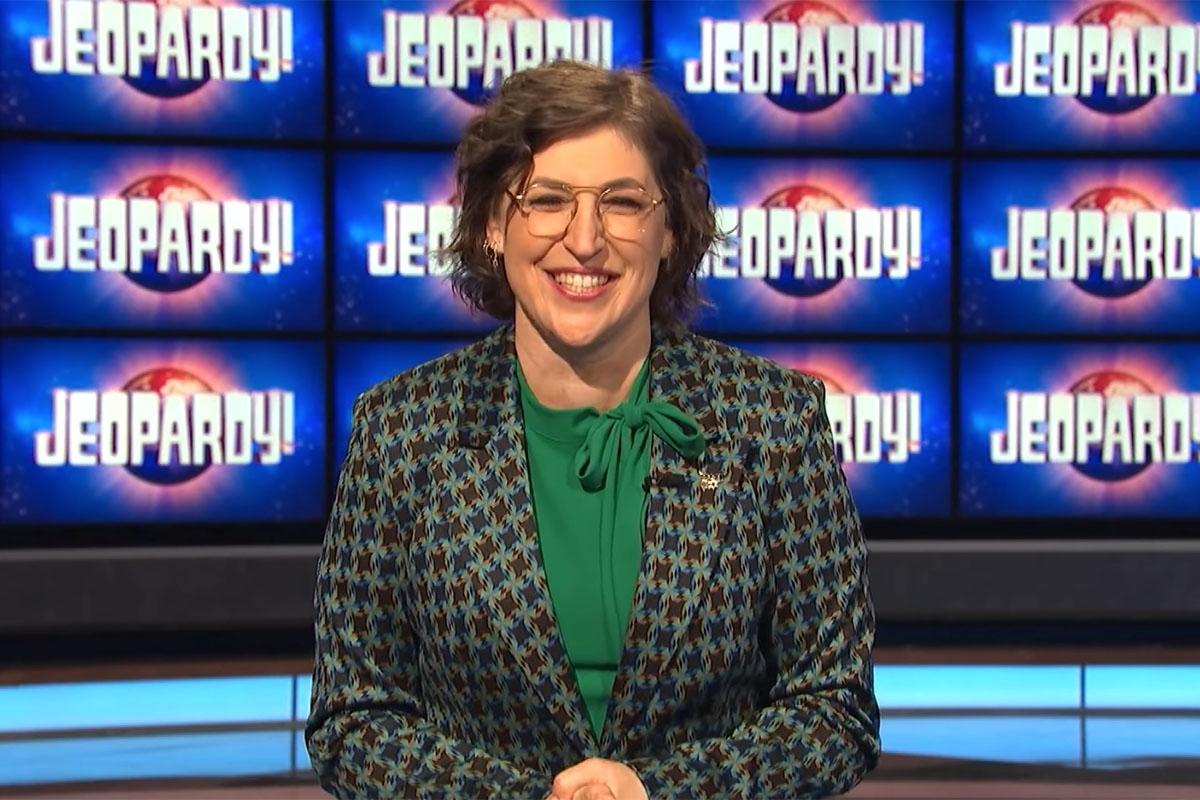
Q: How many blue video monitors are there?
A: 12